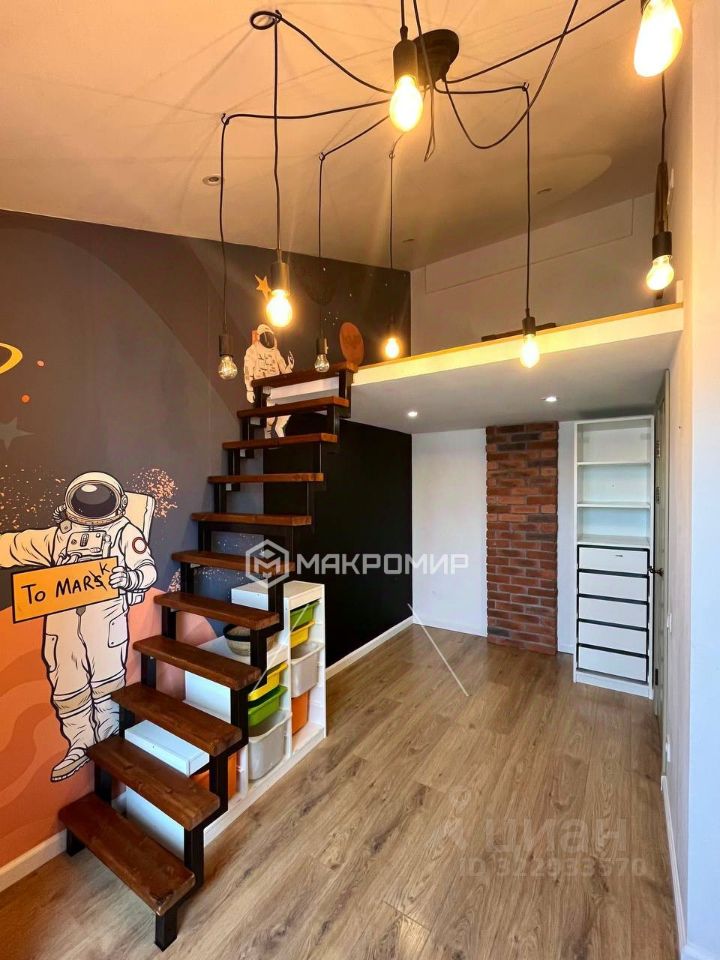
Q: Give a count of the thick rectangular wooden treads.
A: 11